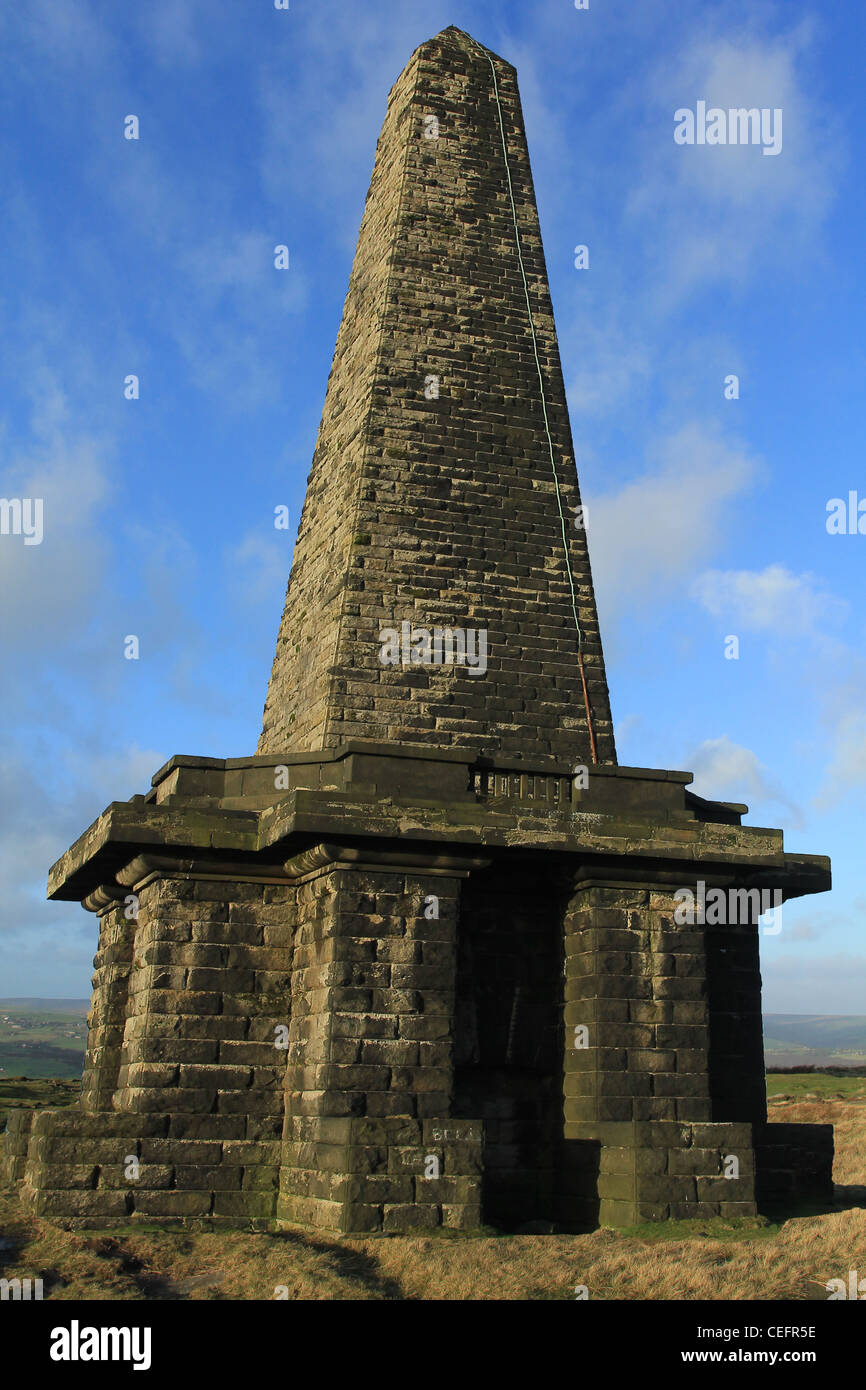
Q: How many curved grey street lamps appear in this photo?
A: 0